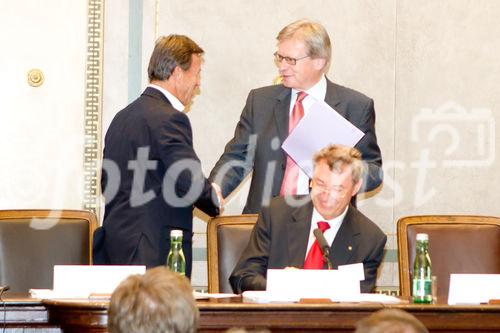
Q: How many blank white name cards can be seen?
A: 3